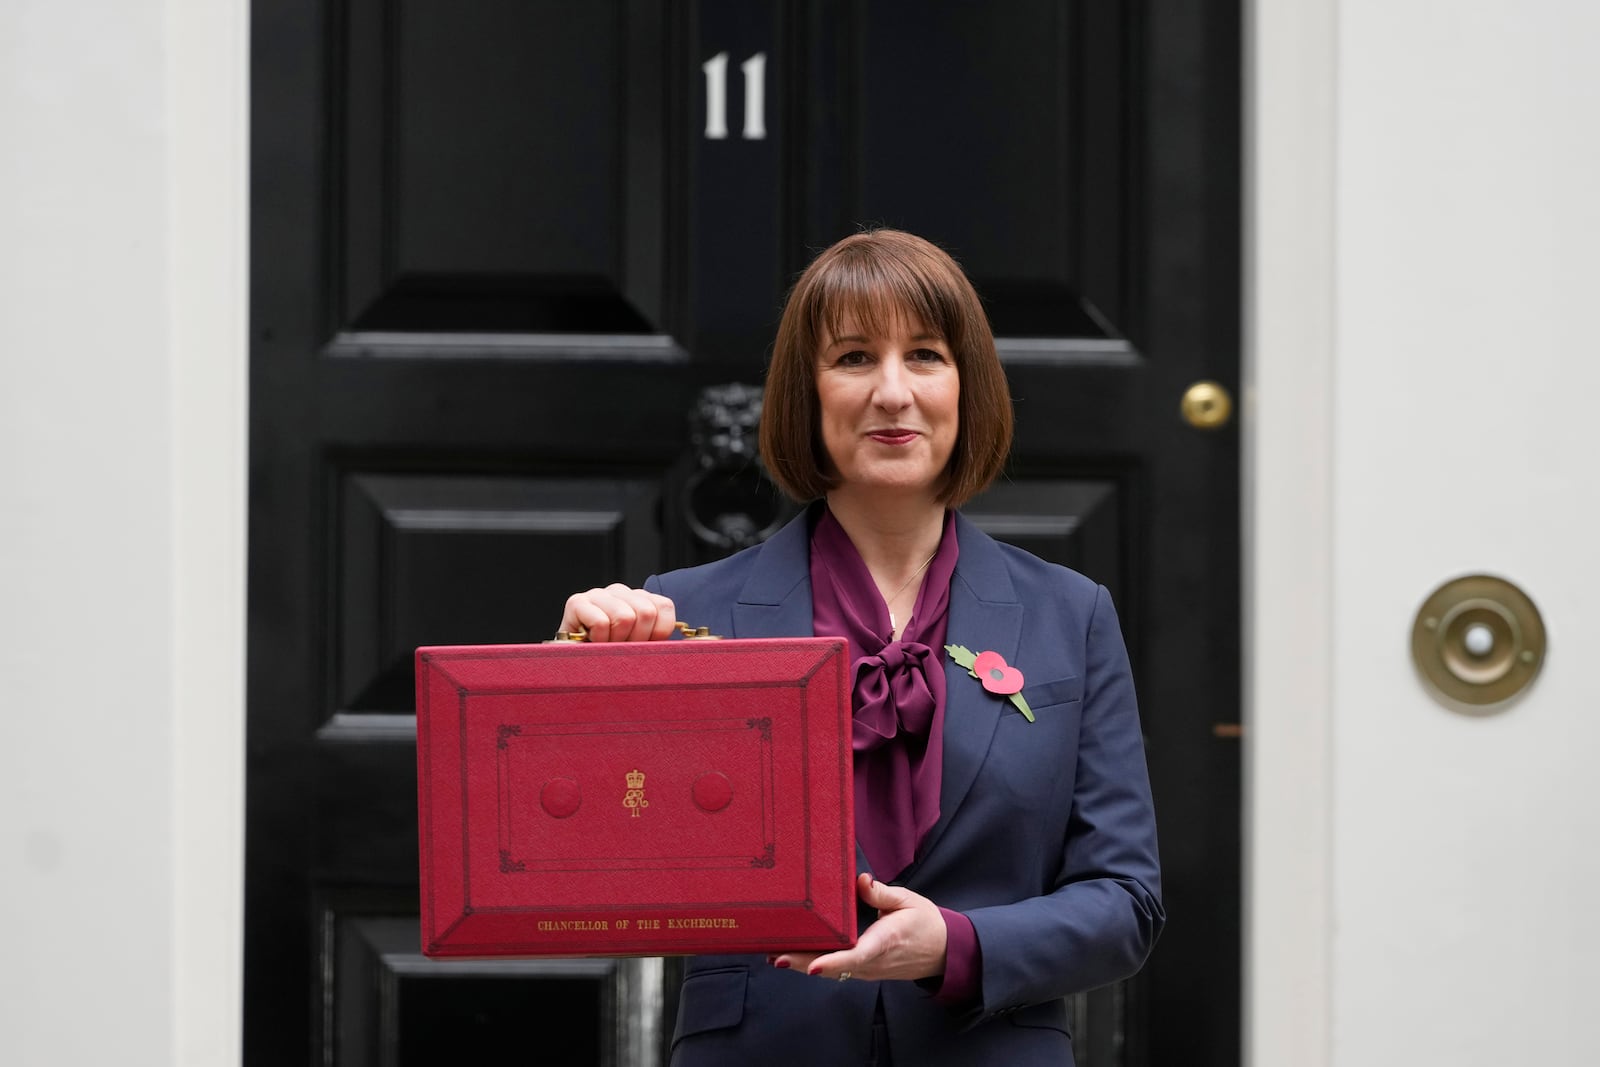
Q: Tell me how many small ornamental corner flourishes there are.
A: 4